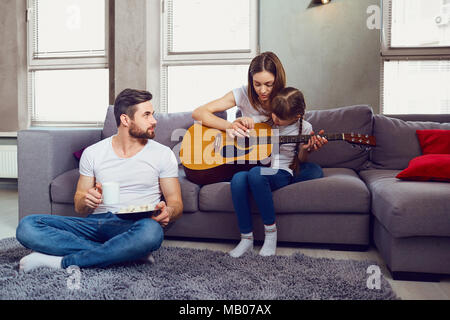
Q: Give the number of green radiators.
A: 0